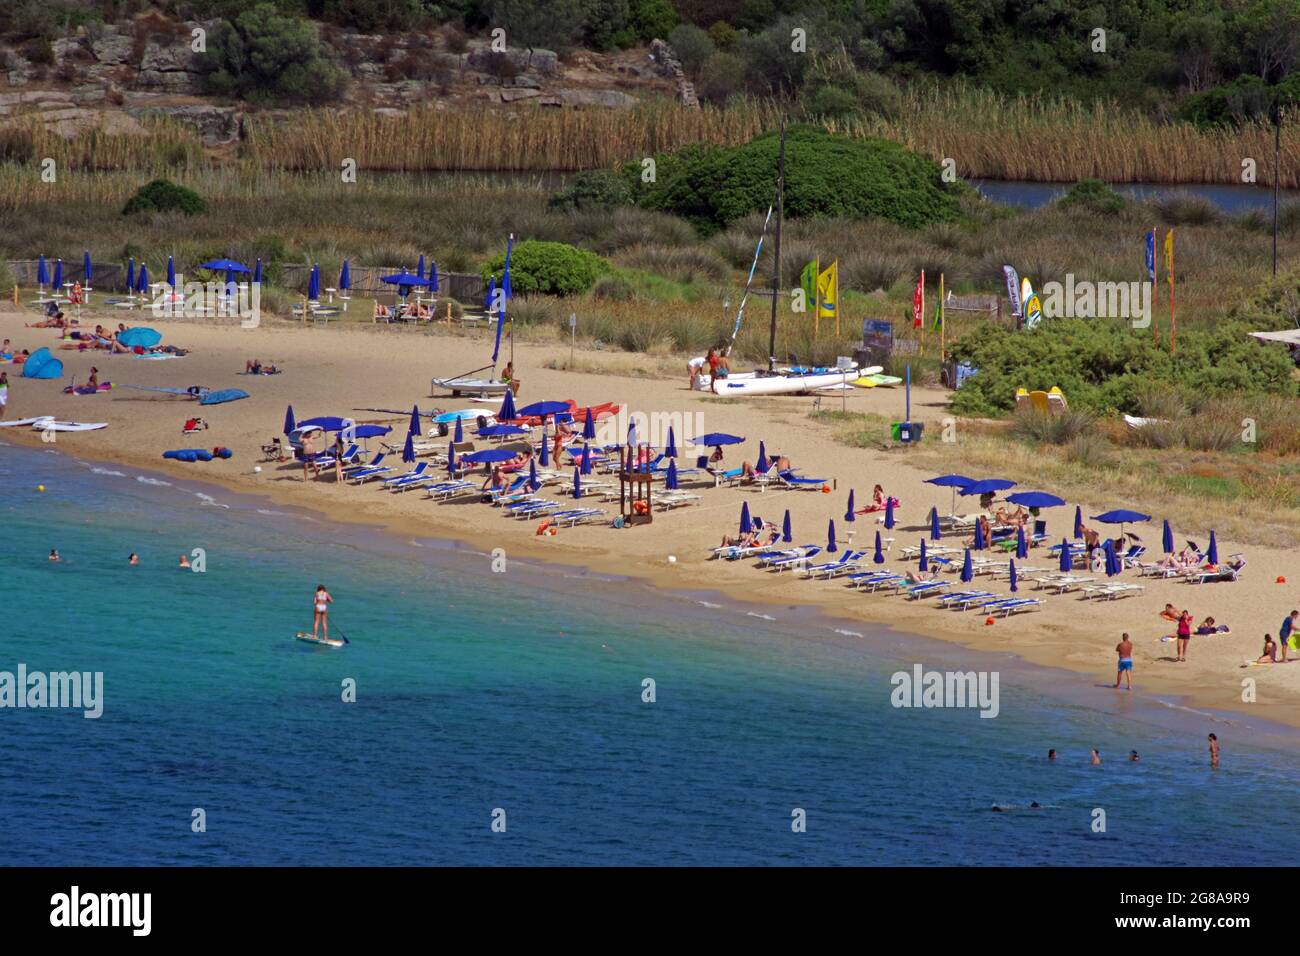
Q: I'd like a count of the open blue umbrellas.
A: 13